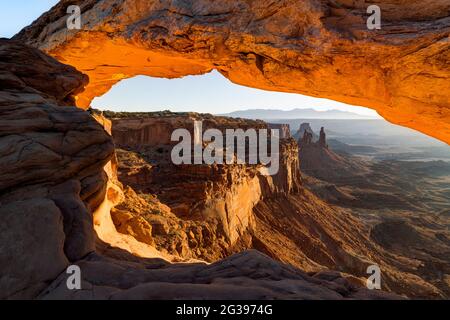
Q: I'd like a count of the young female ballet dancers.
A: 0